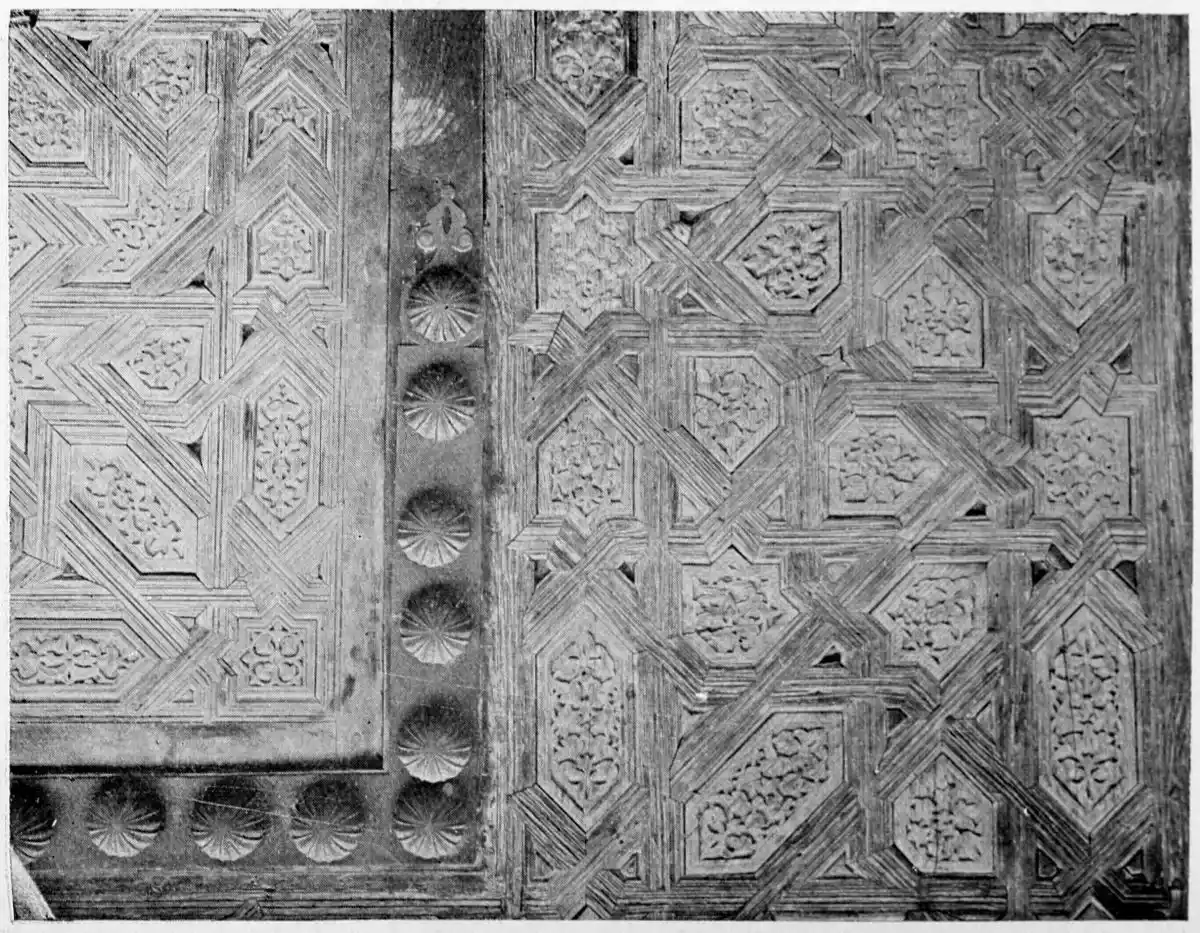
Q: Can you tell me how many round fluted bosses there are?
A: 10